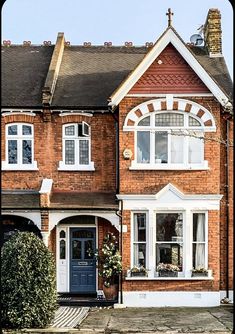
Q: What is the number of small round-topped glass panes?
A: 2